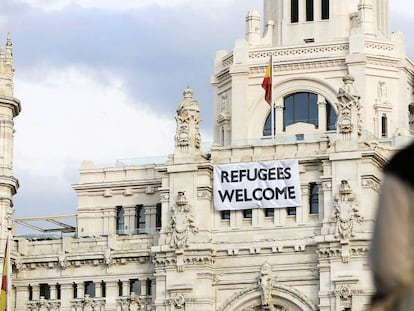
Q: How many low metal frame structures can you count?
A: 1